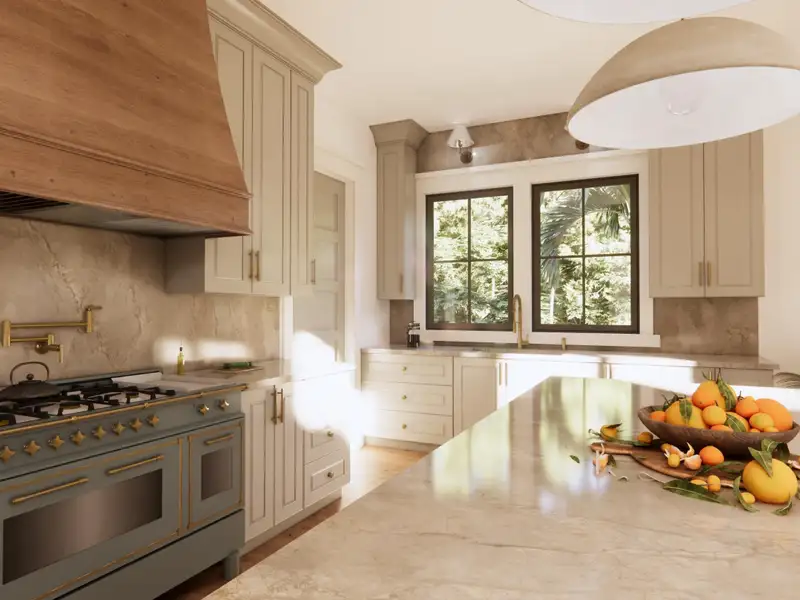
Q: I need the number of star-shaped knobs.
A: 10